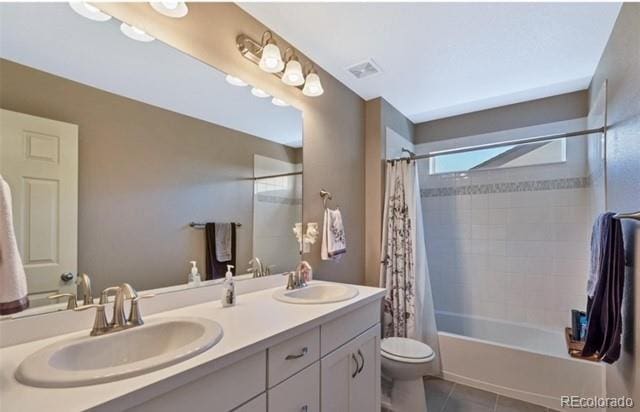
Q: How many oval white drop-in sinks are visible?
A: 2